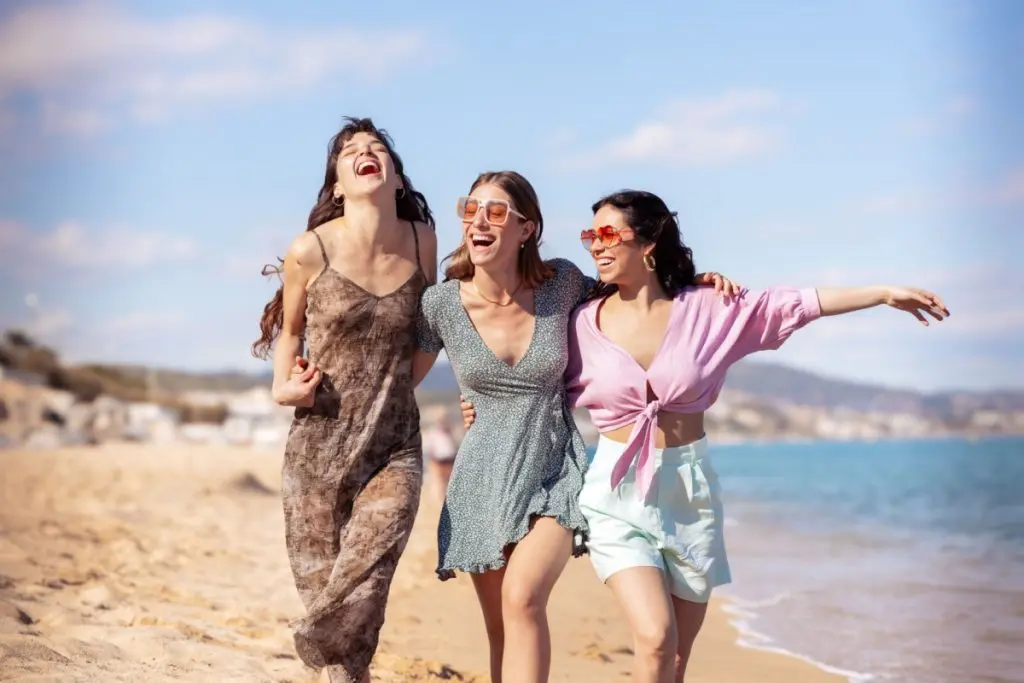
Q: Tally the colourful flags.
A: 0